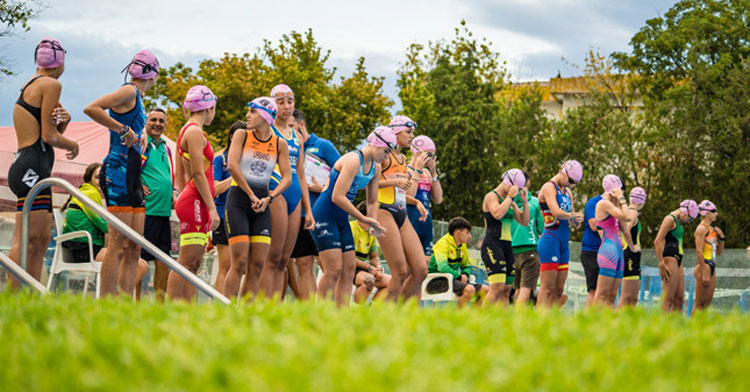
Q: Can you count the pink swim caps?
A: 14